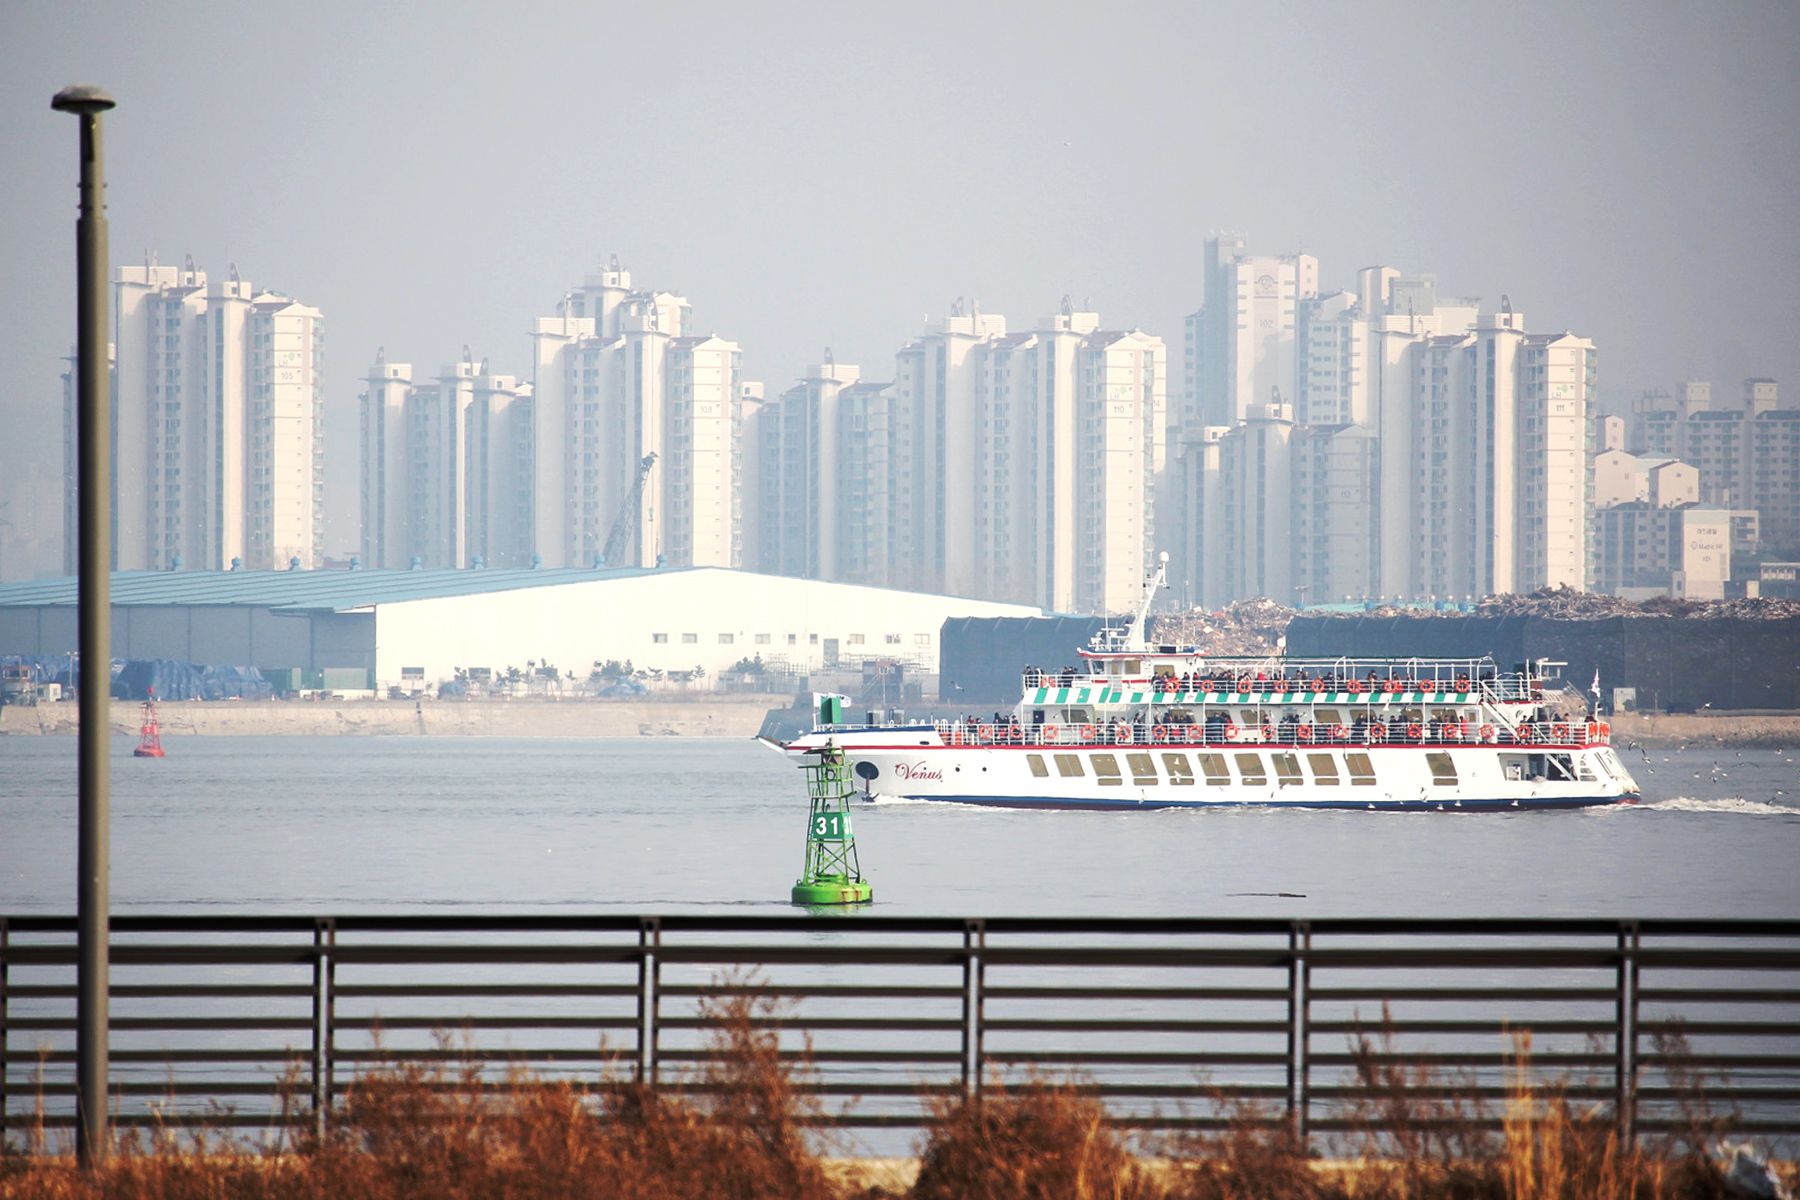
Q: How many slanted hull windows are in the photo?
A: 11